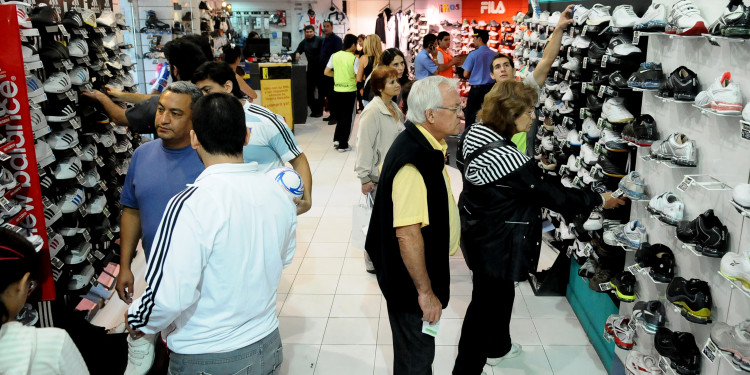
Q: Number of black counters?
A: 1